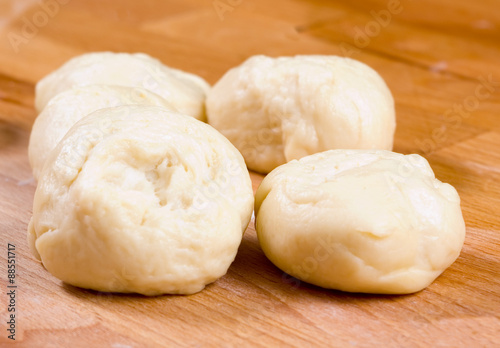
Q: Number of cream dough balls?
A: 5